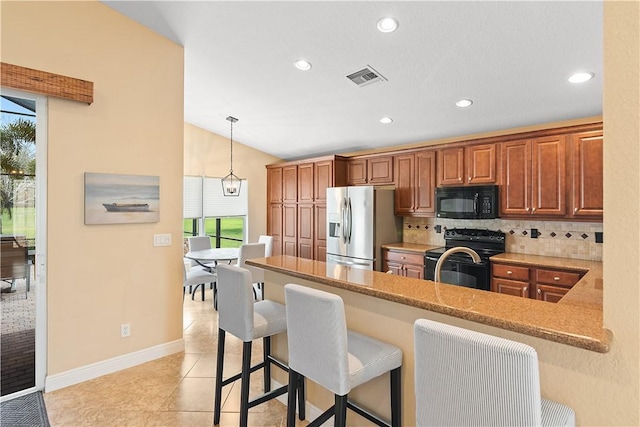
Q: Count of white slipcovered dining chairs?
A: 4